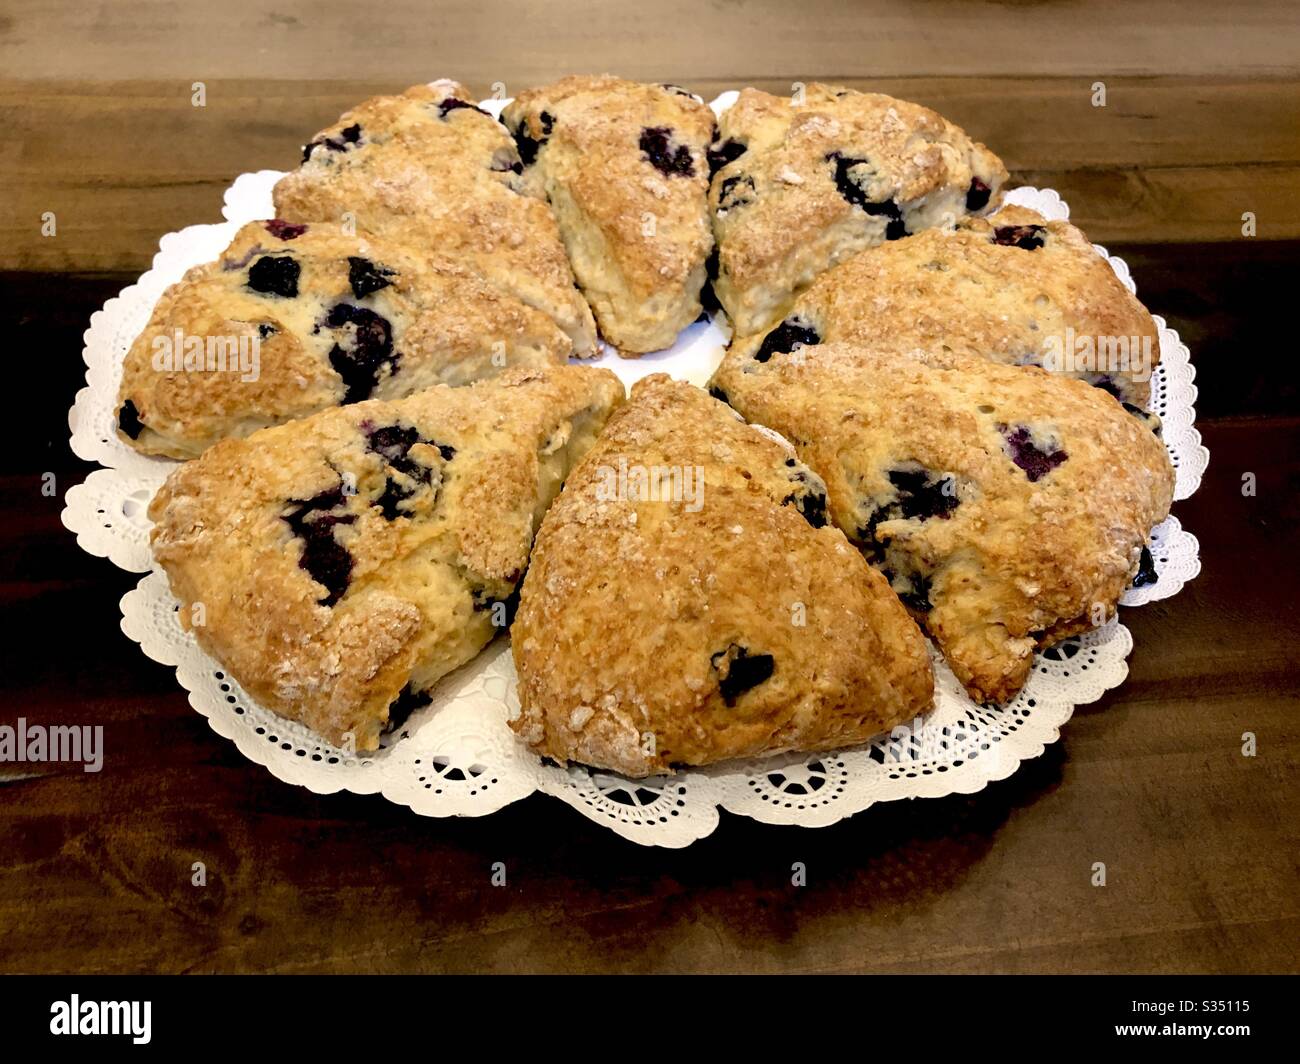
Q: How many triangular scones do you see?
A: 8